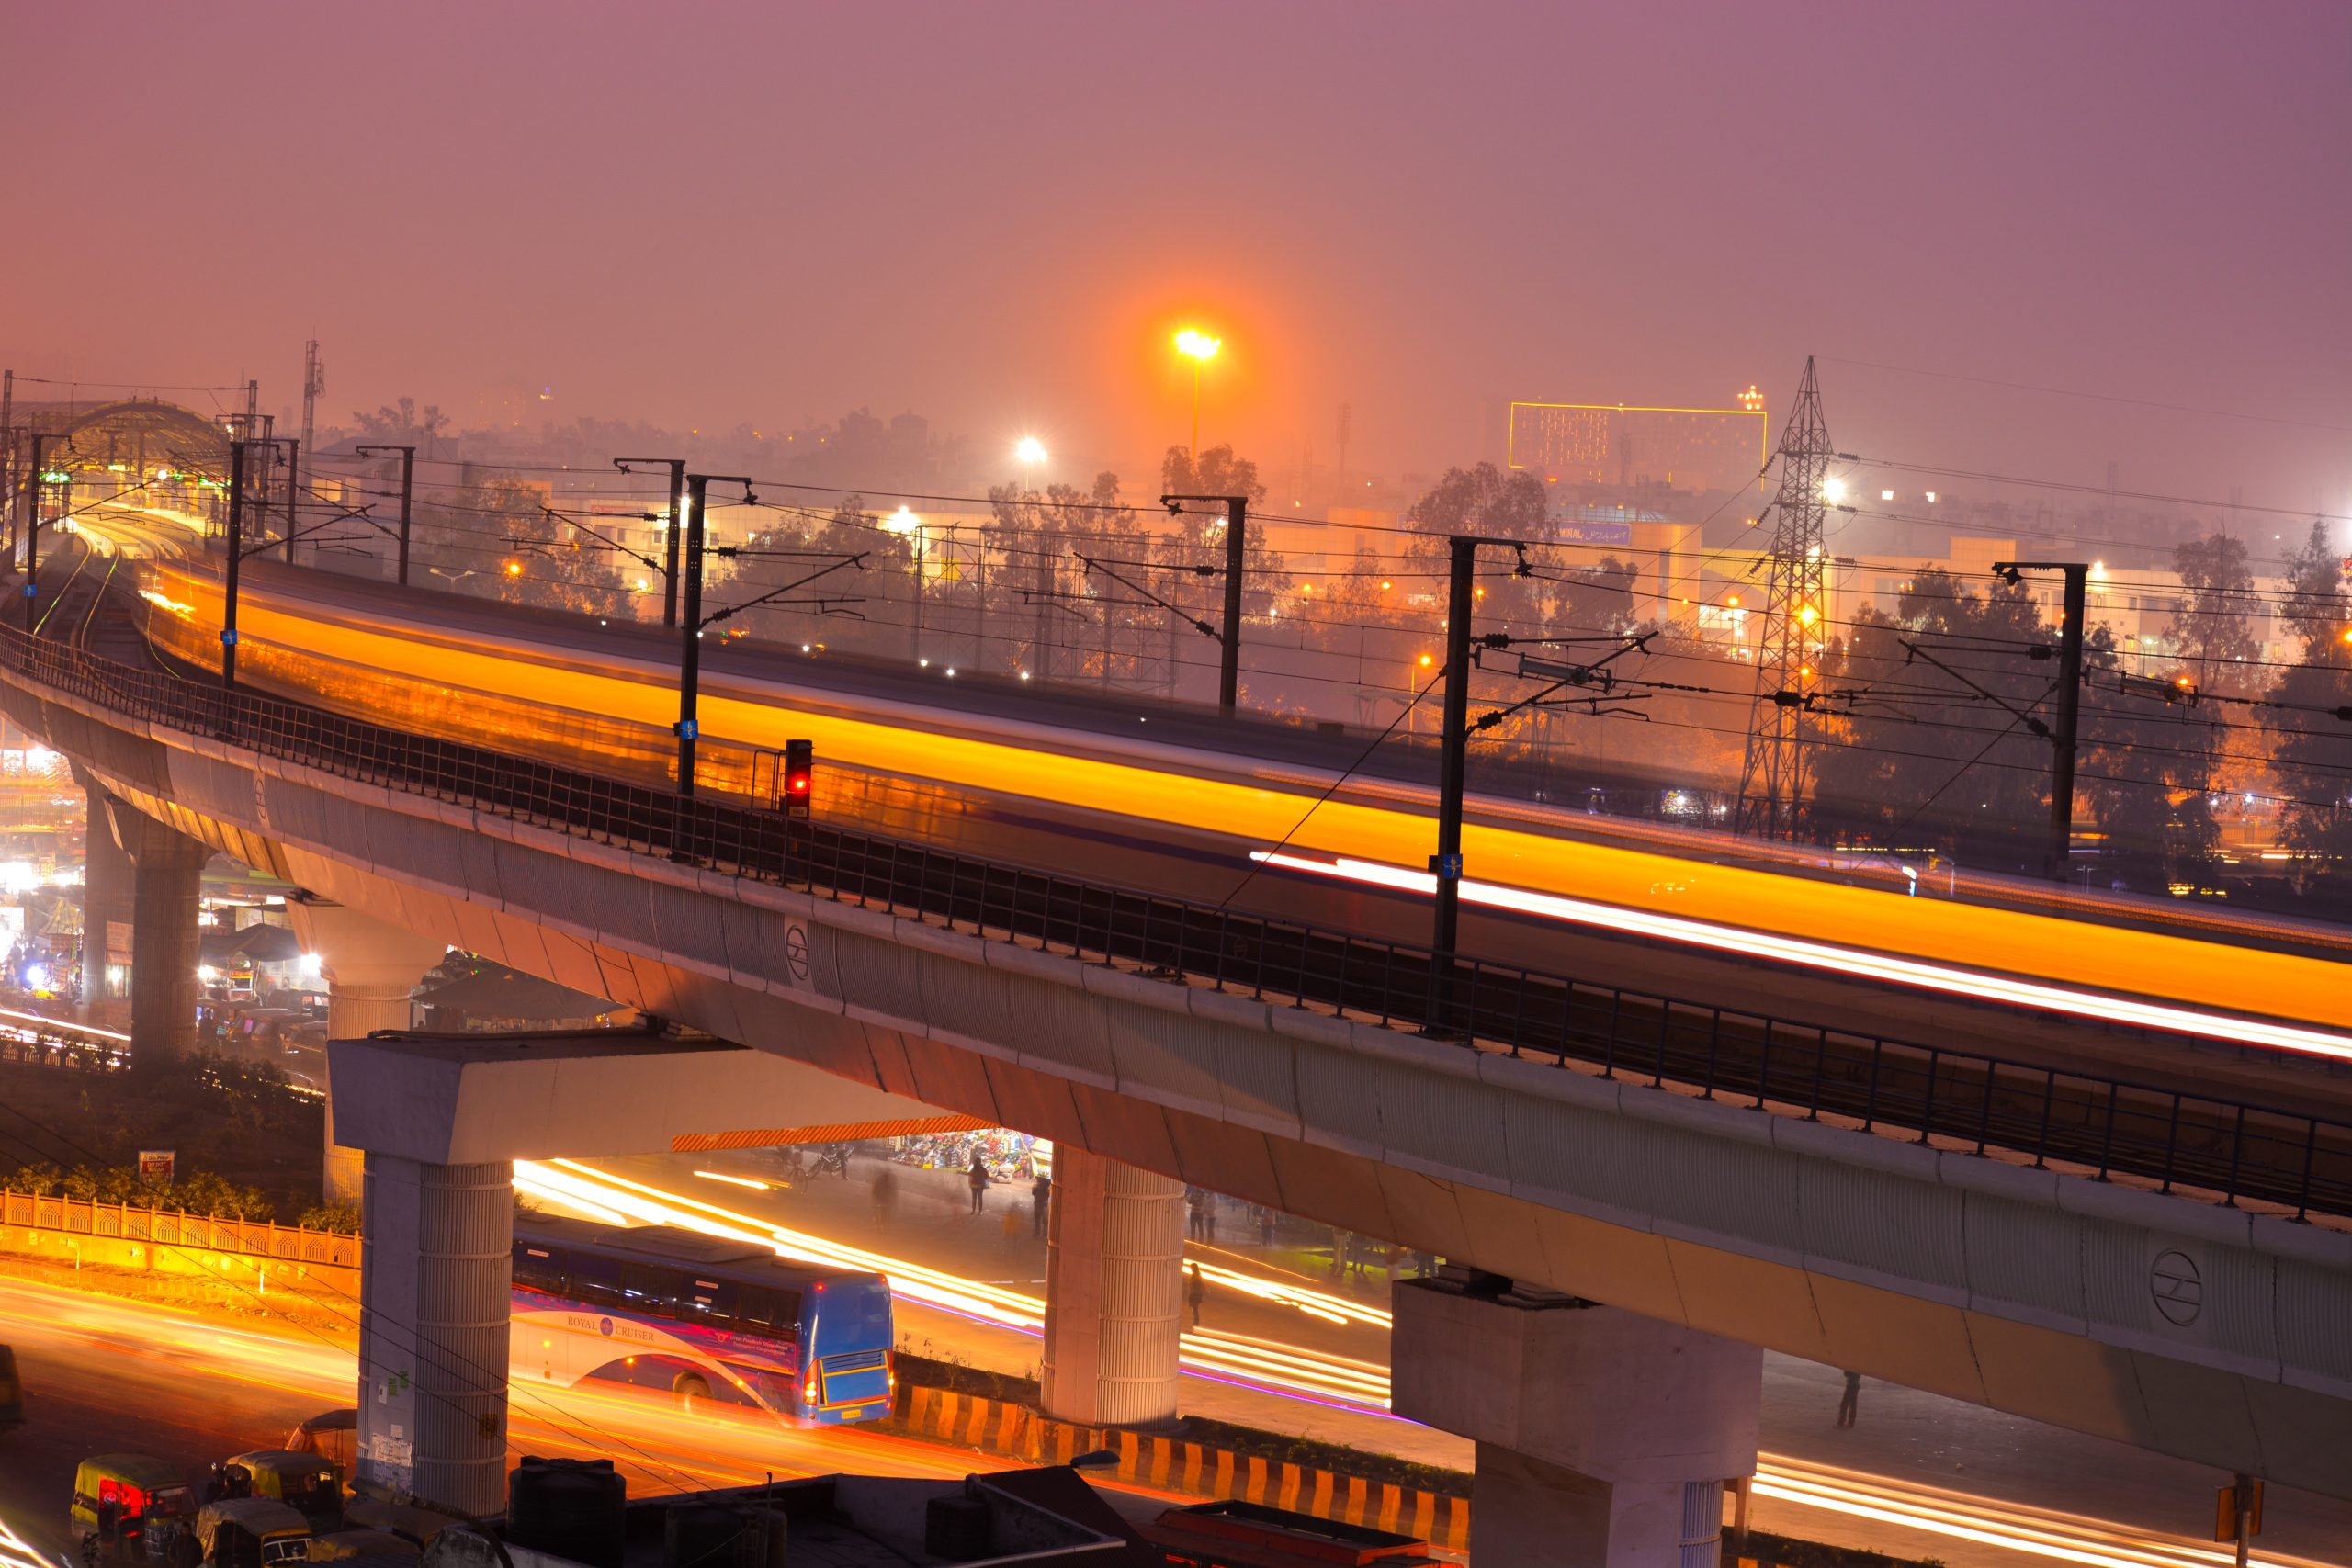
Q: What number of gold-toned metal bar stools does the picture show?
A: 0